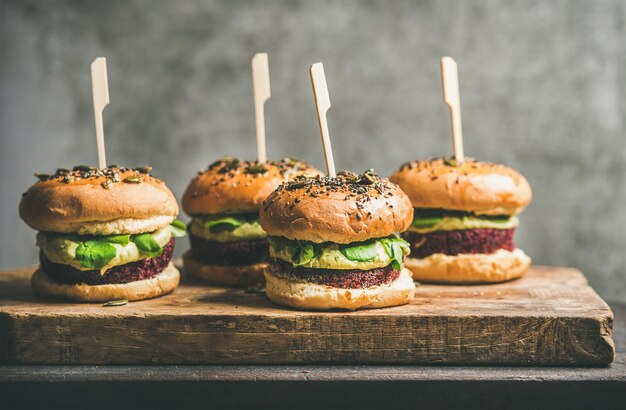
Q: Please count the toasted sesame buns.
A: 4